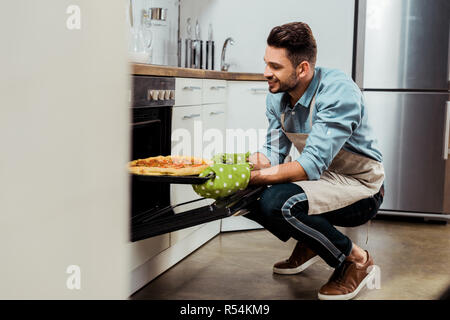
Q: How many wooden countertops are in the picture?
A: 1